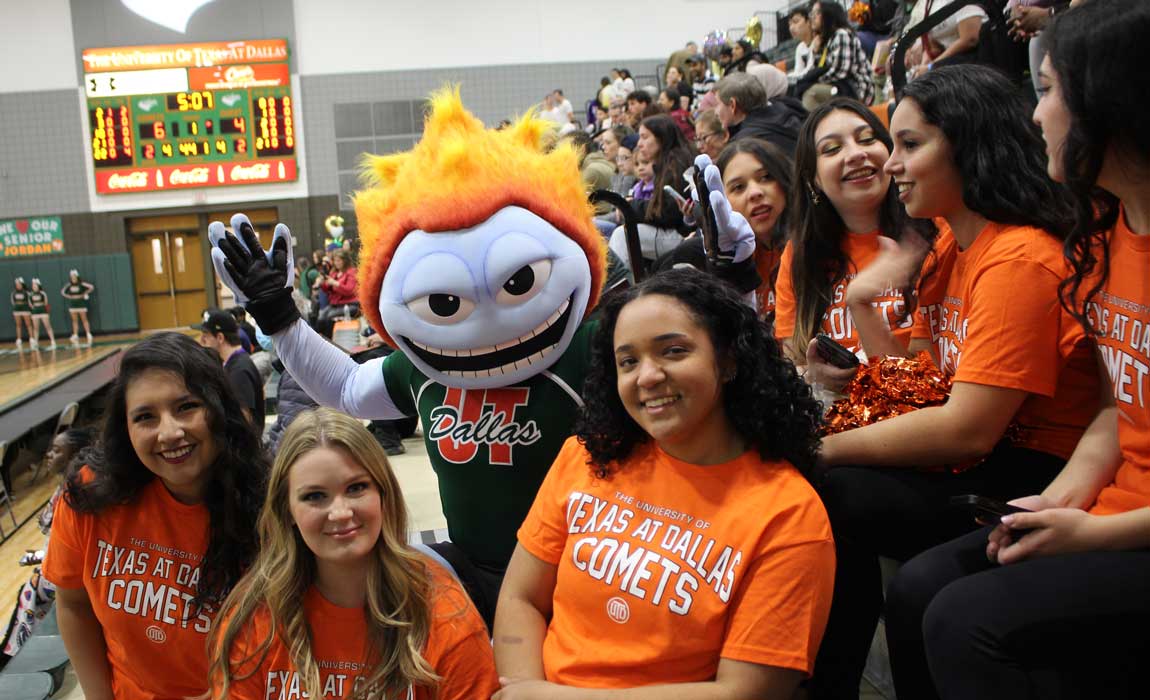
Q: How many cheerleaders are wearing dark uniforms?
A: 3